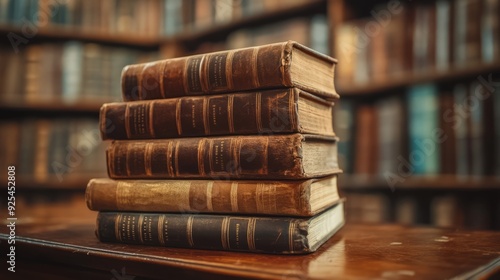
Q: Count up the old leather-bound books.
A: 5